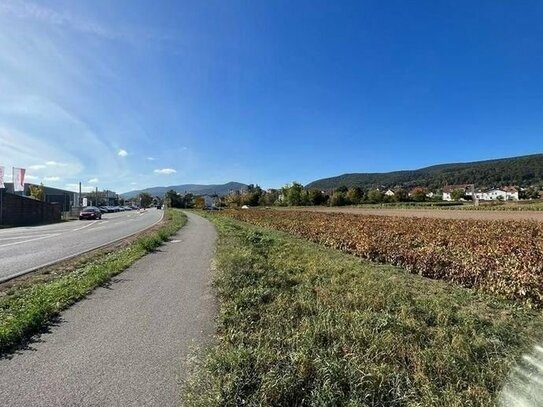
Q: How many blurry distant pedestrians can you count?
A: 0